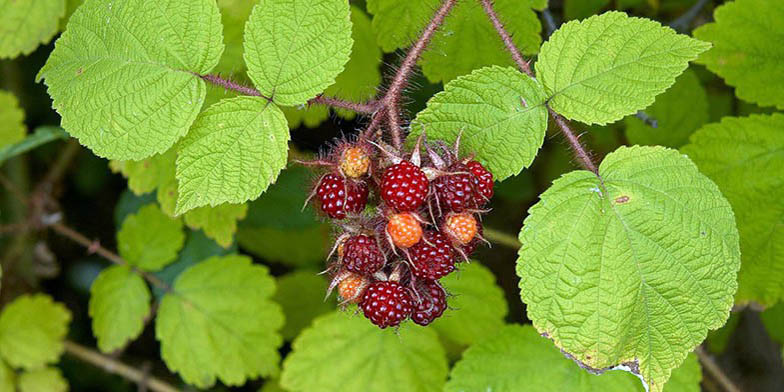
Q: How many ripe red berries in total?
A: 8